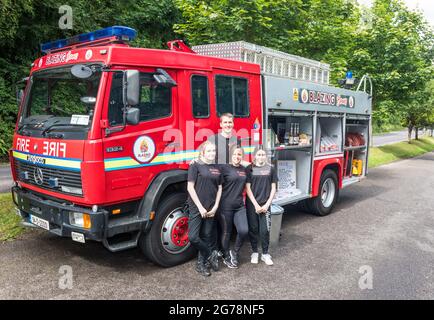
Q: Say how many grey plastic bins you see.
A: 1